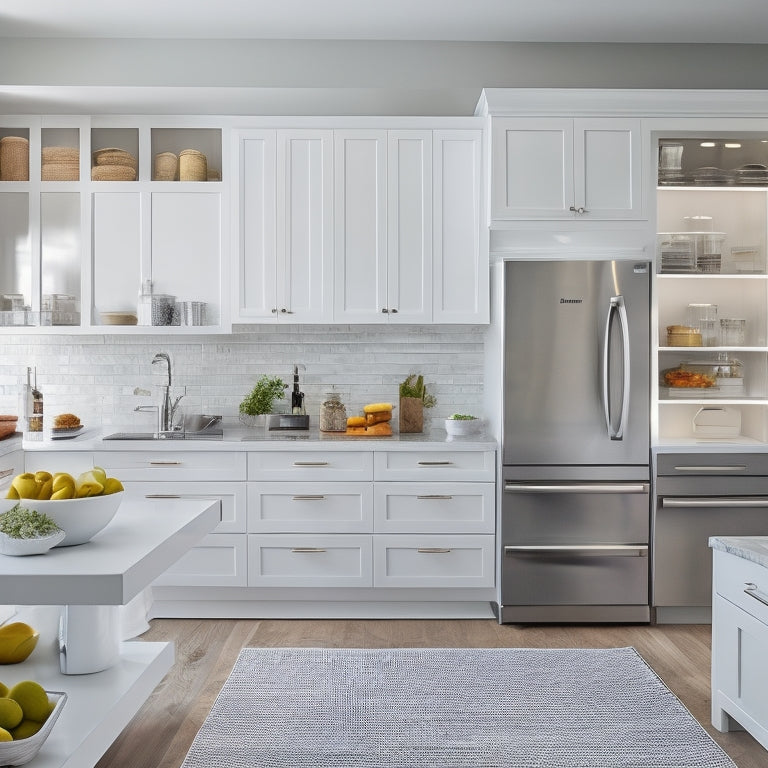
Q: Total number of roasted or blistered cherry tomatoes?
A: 0